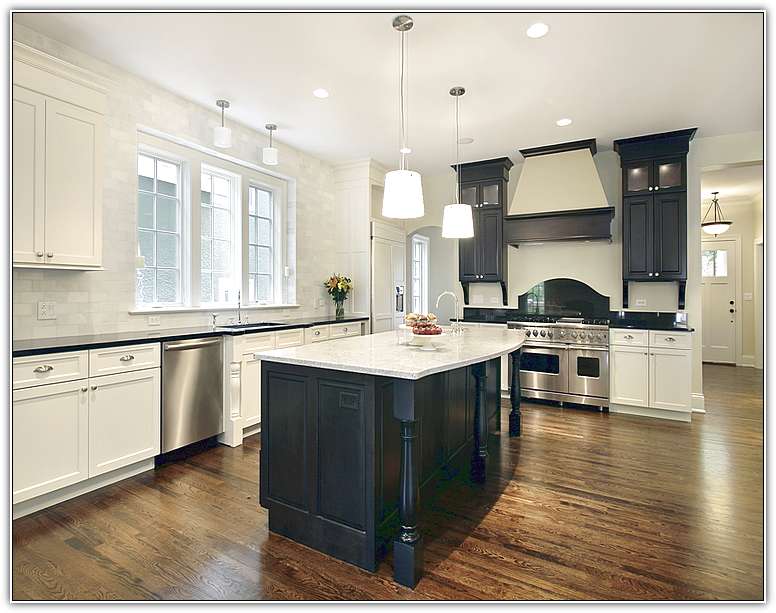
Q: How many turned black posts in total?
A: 3